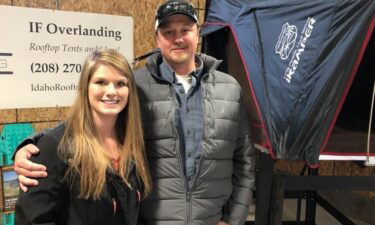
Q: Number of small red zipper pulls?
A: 2